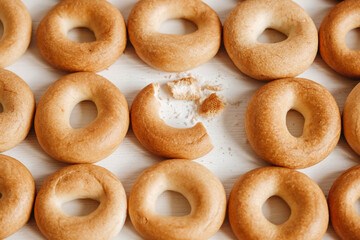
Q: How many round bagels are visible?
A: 14